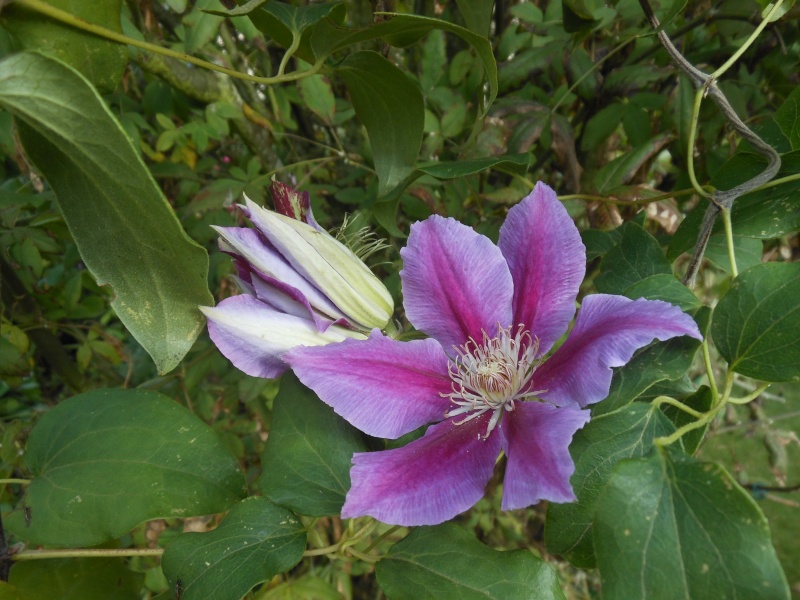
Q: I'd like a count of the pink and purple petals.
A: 6